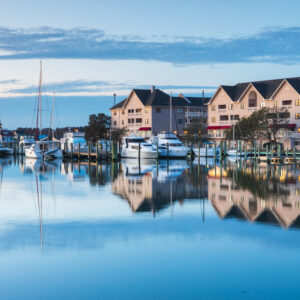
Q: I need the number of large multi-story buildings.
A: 2